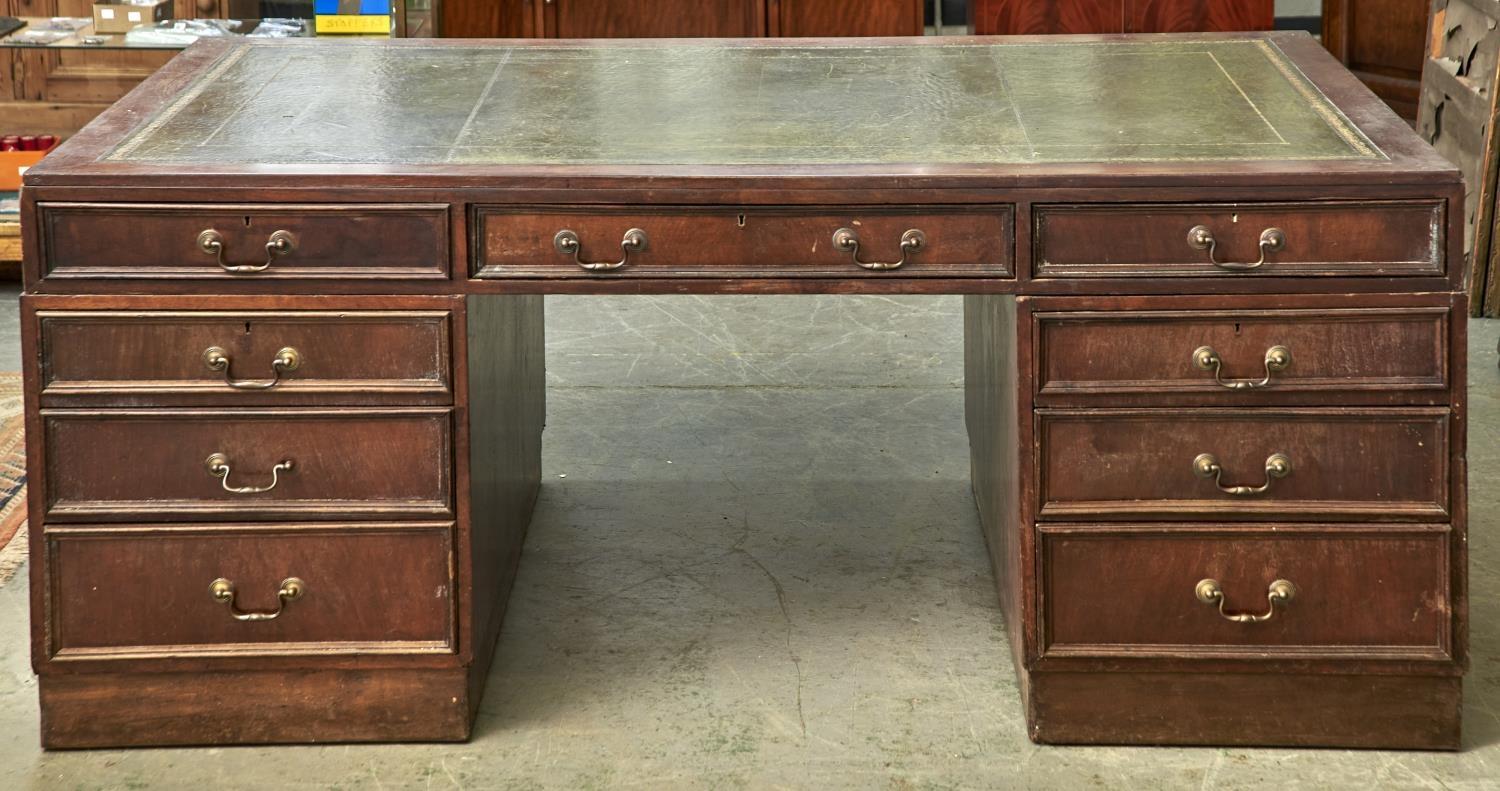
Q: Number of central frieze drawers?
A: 1